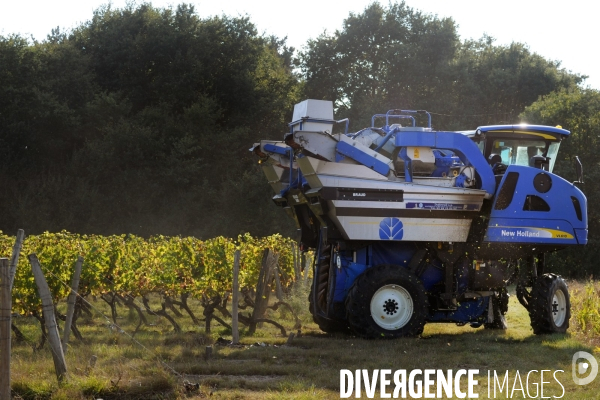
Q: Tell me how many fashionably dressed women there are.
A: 0